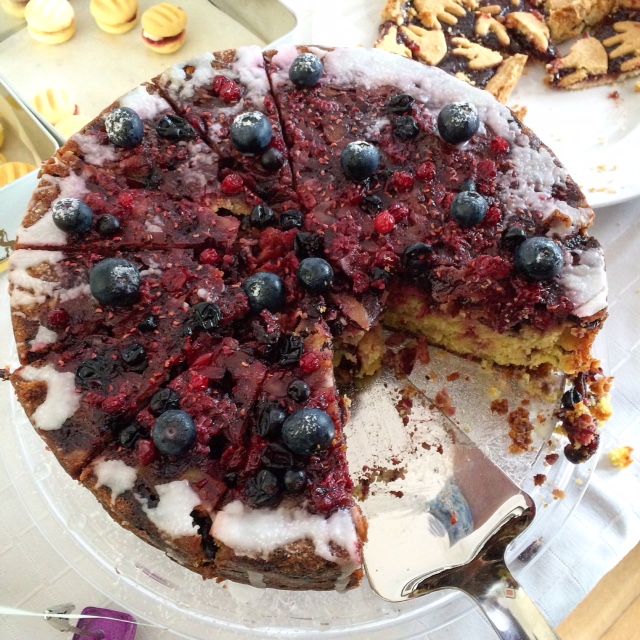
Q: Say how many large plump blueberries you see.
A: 13